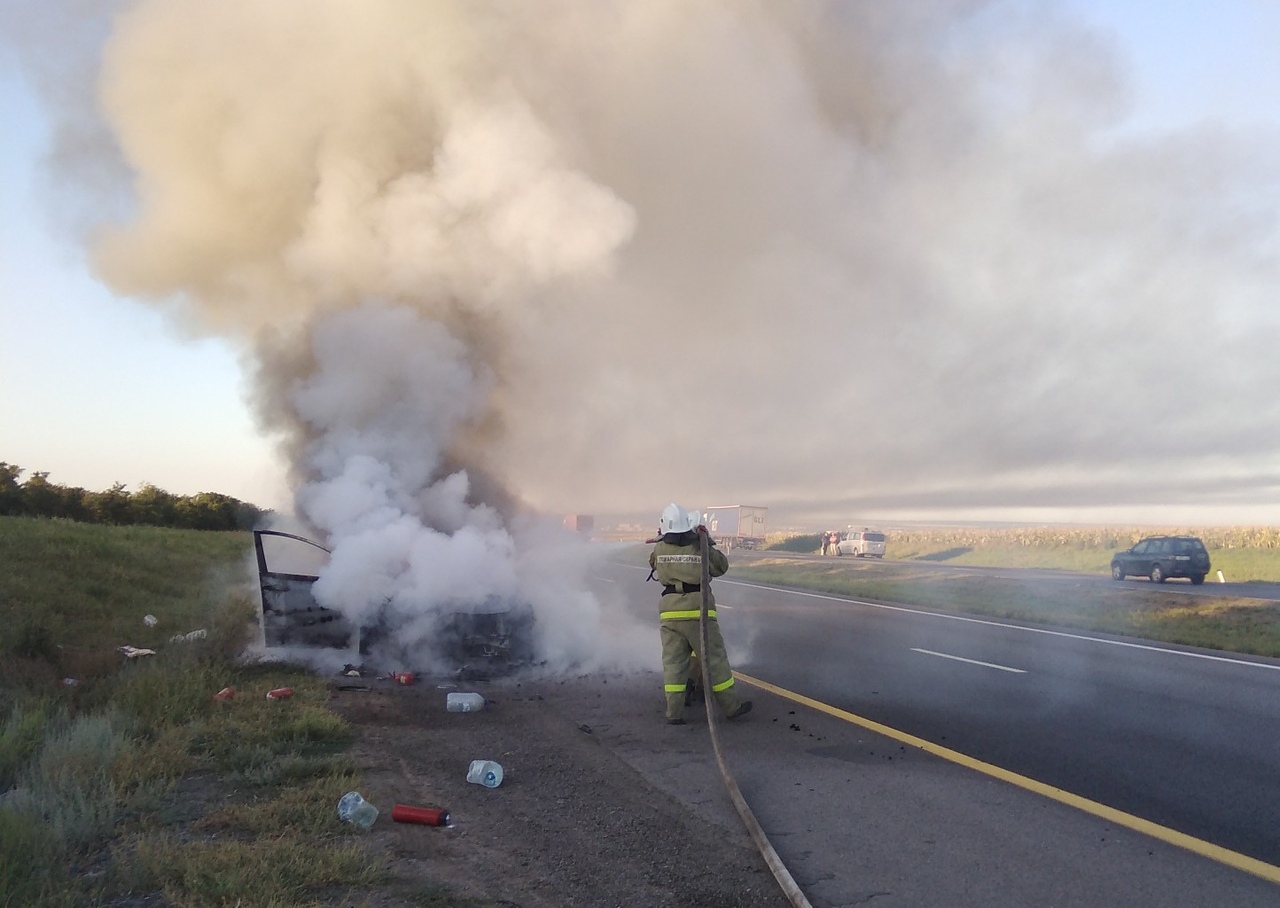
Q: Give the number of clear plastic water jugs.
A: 3